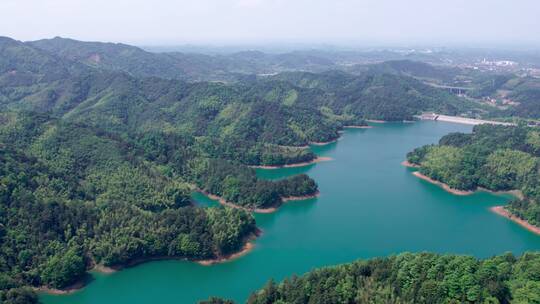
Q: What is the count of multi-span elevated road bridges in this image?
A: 1